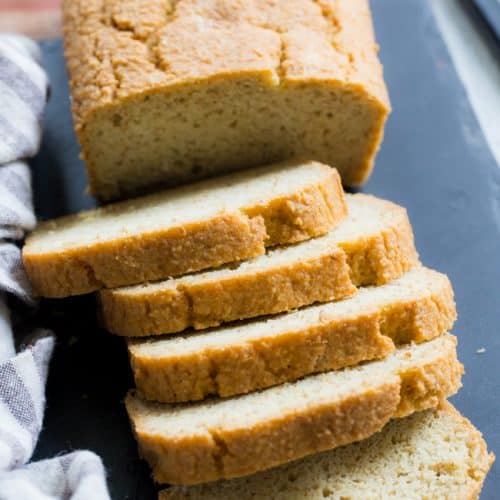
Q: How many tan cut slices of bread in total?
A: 5